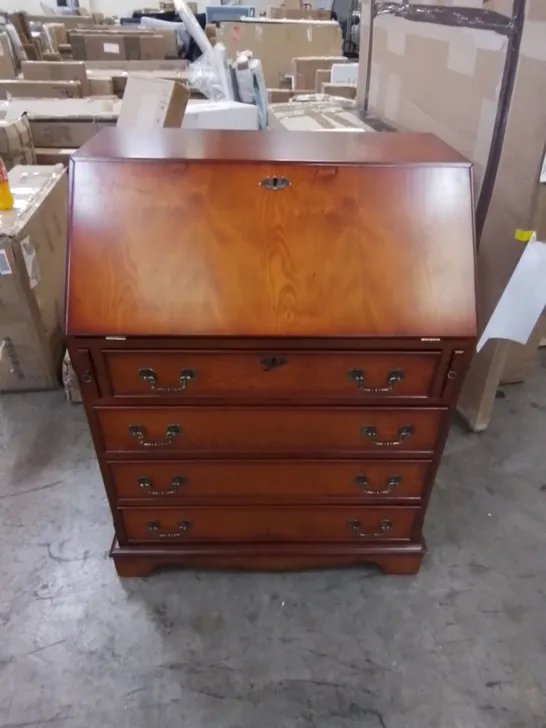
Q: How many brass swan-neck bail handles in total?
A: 8